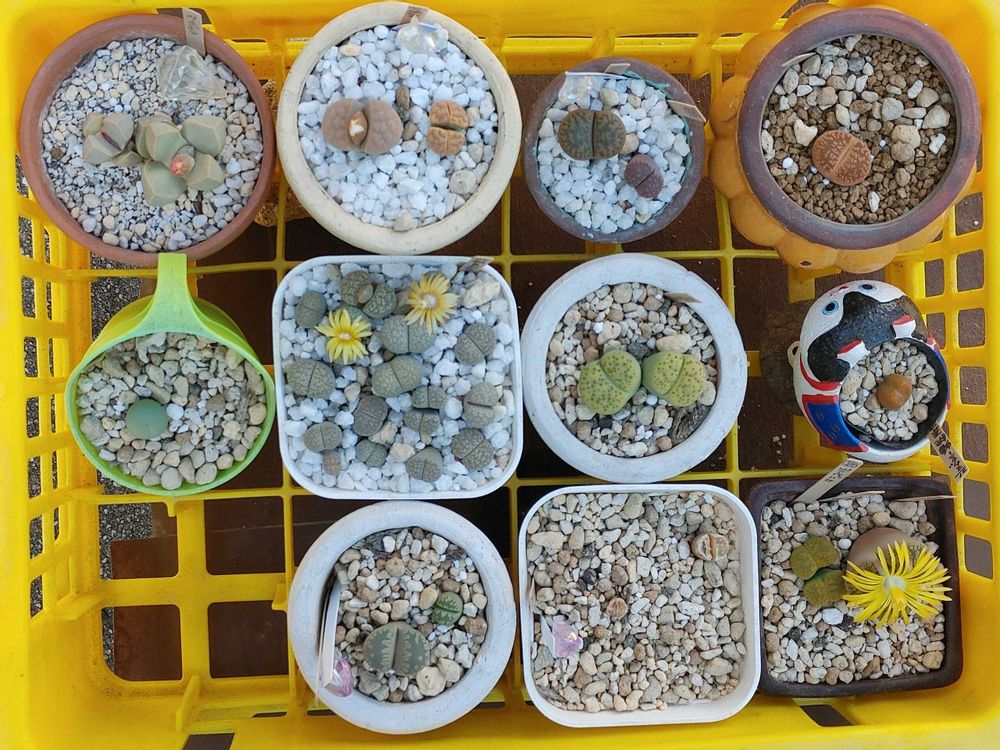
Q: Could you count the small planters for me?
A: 11